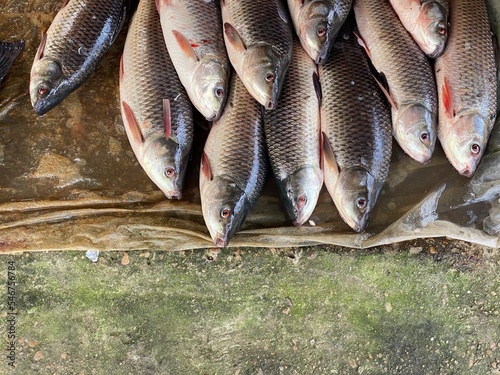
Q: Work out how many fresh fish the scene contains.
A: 11